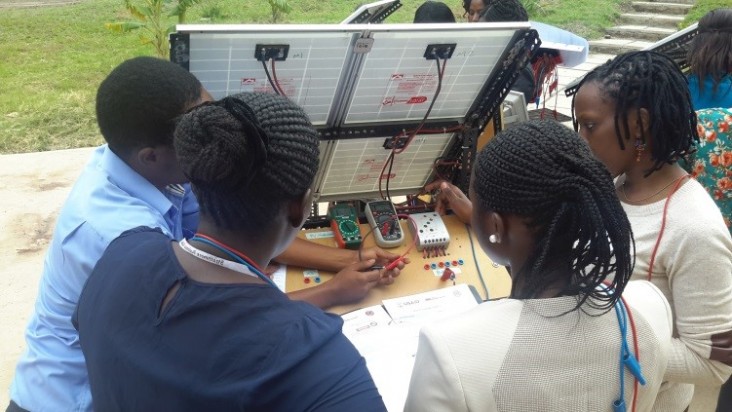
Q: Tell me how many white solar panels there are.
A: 3